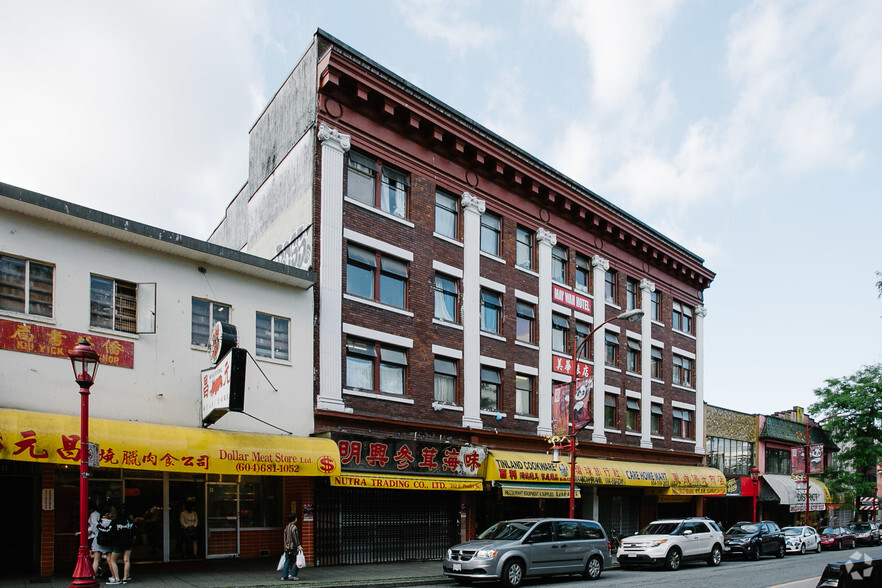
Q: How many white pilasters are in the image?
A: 6